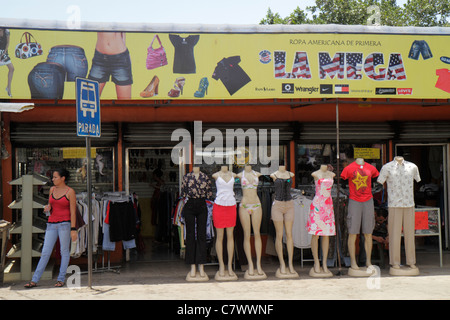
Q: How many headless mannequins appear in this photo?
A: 7